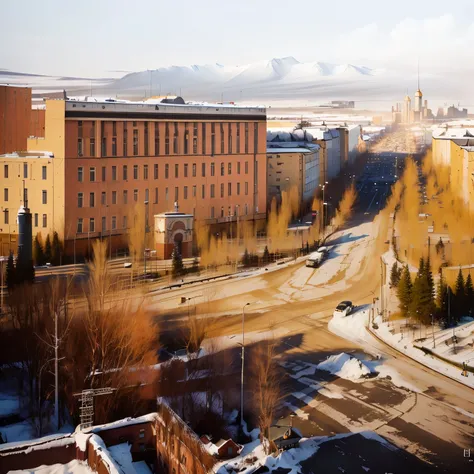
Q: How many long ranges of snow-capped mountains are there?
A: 1